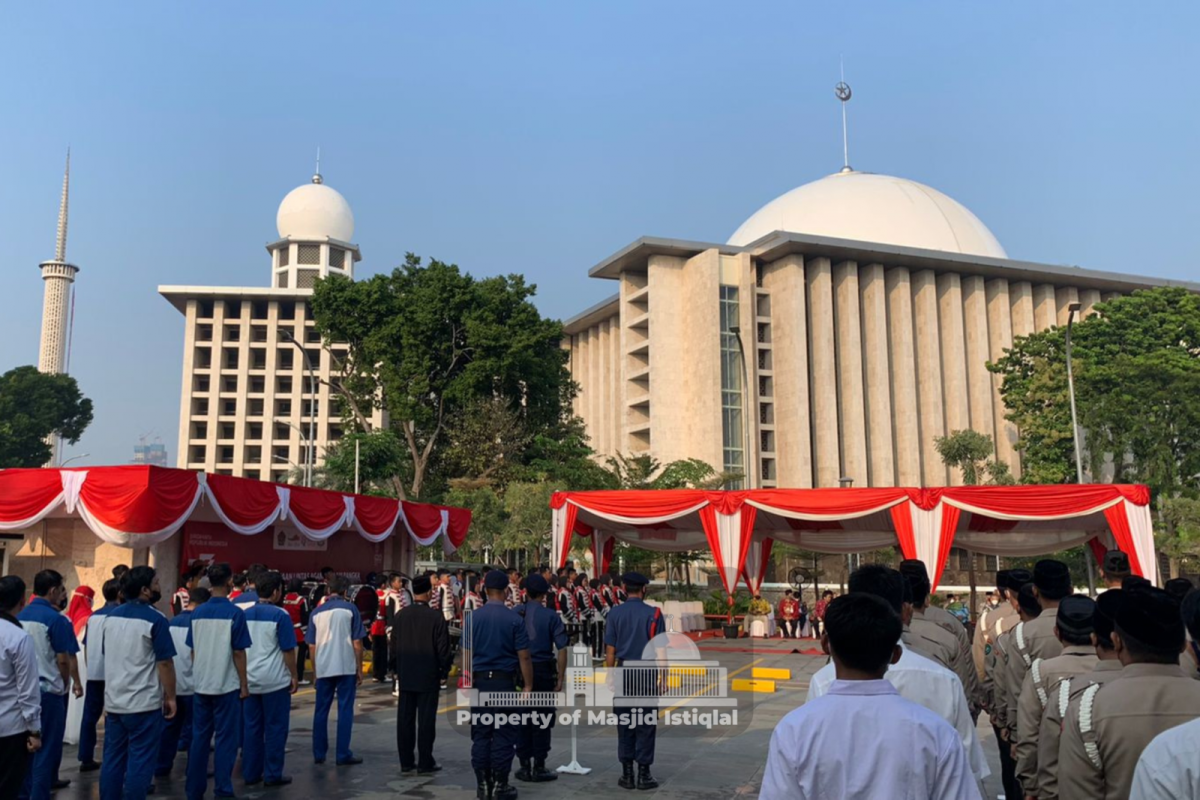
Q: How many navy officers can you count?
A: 3